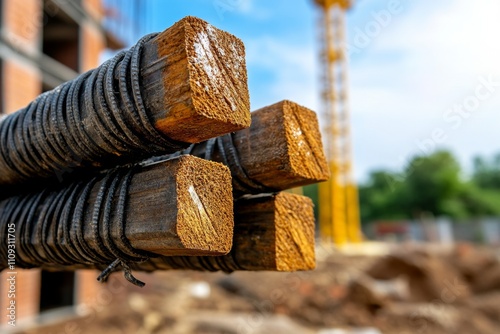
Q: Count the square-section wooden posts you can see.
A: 4